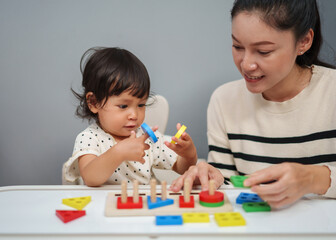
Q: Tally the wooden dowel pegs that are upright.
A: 6